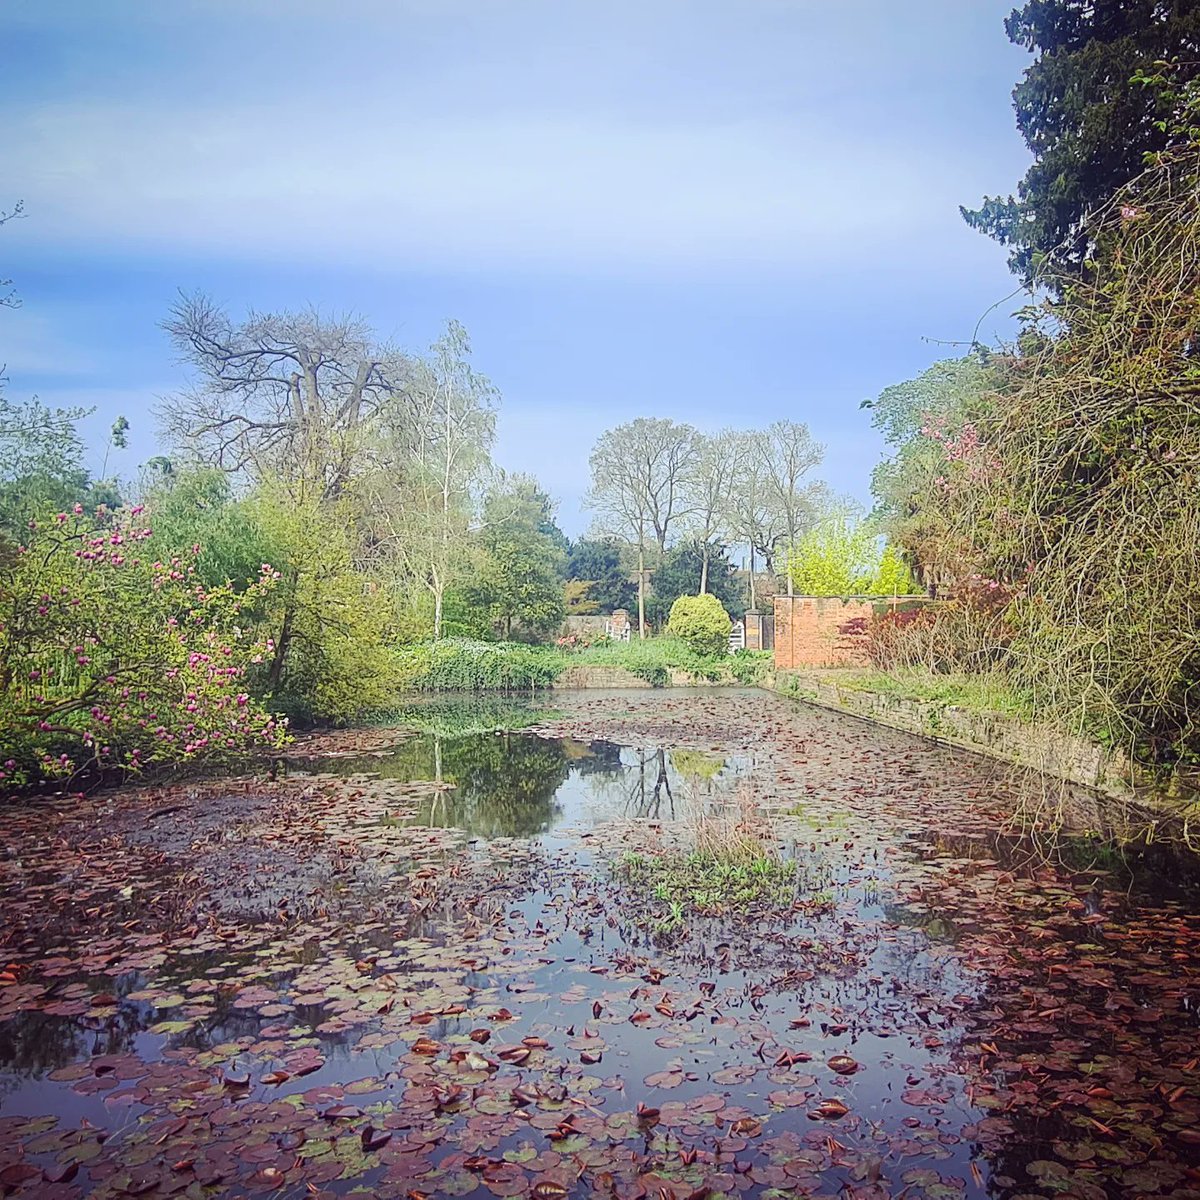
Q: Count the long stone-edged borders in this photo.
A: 1